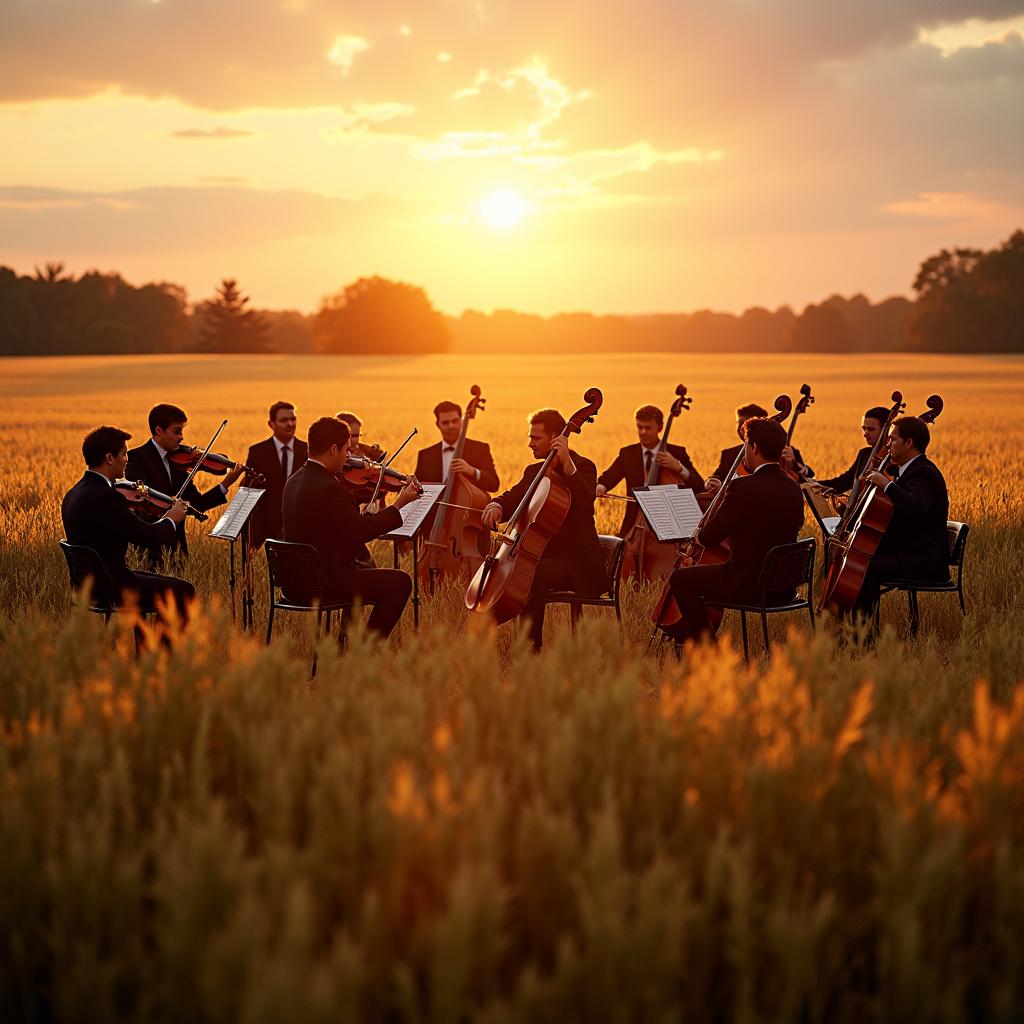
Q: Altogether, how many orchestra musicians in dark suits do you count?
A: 12